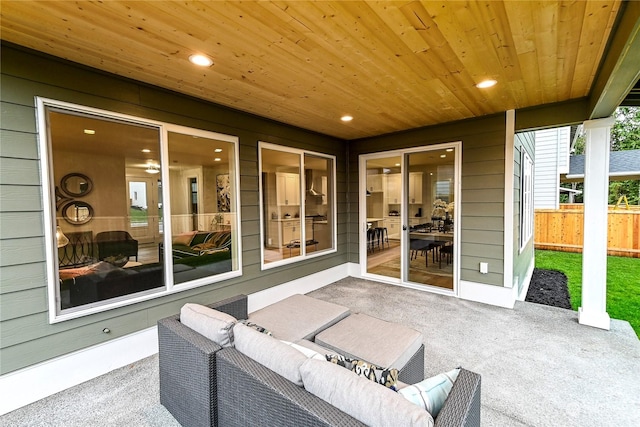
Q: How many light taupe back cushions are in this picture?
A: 3